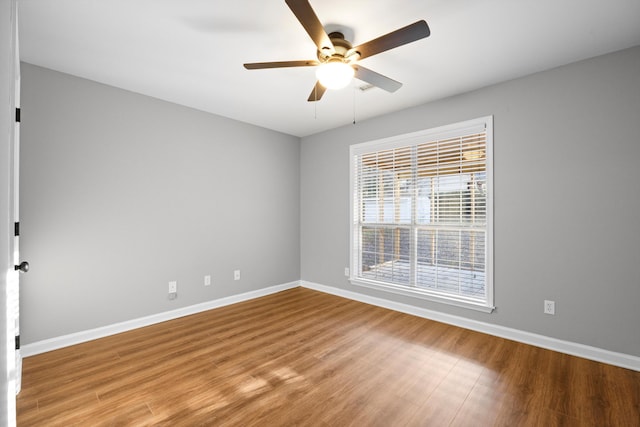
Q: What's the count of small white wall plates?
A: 5